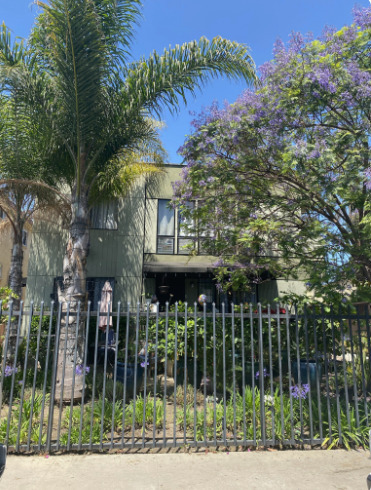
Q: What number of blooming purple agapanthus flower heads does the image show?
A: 5